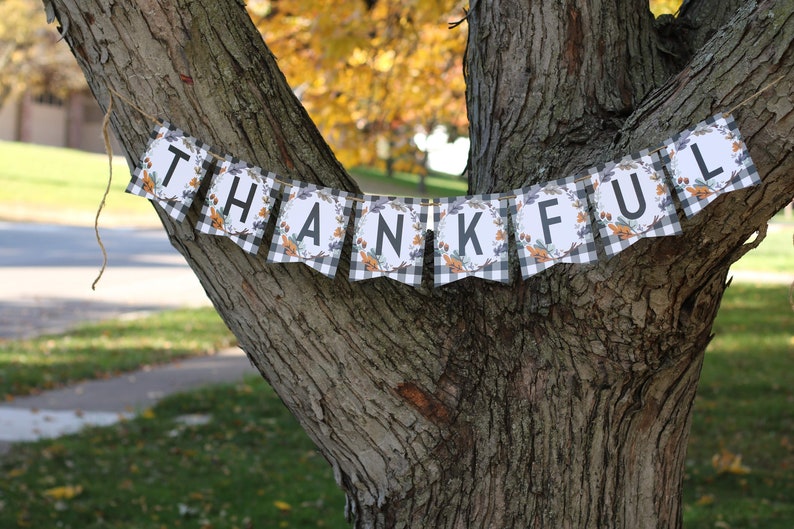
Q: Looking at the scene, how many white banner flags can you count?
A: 8